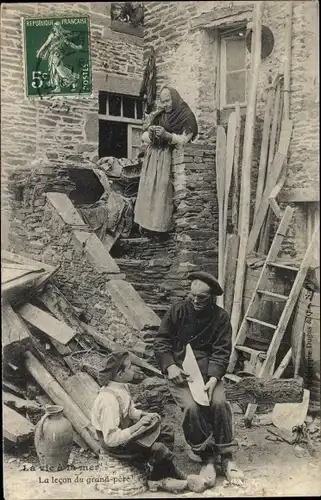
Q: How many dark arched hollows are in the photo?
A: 1